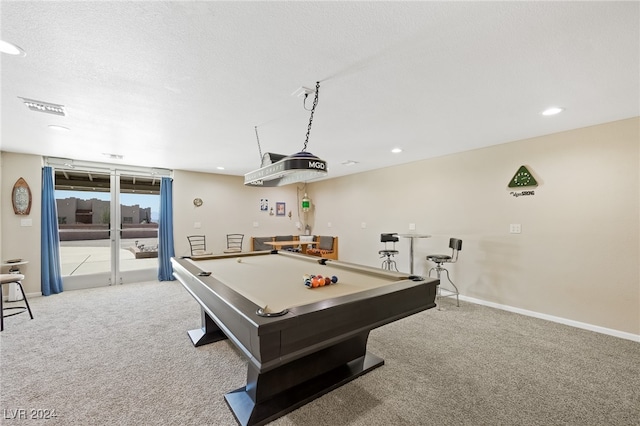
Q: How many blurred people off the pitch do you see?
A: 0